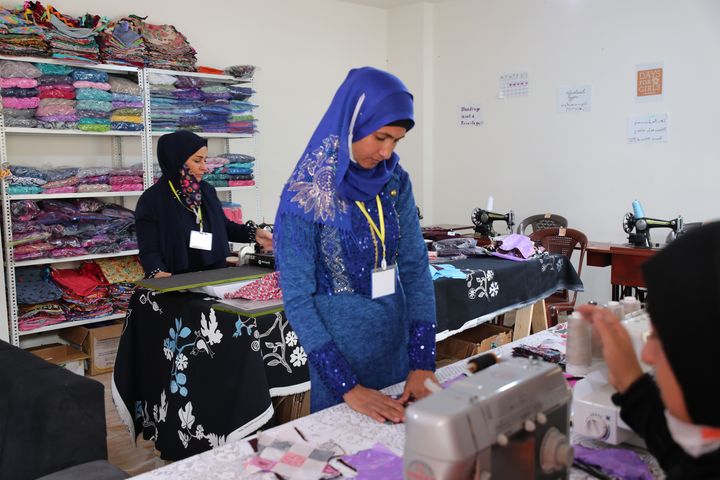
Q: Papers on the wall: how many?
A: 5